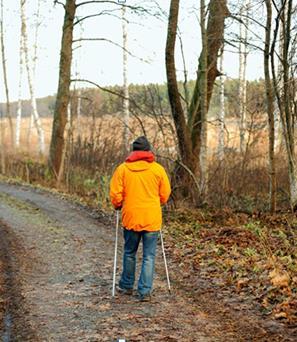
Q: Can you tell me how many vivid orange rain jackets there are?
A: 1